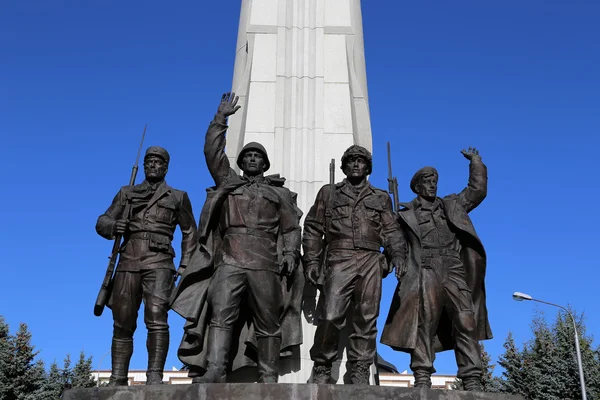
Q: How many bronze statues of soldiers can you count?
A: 4